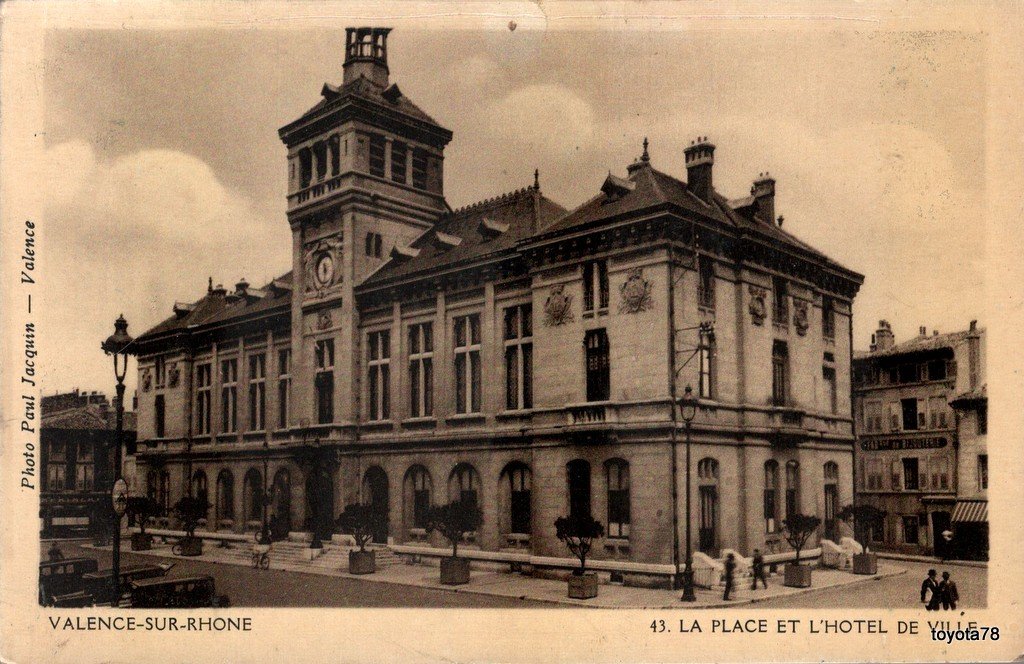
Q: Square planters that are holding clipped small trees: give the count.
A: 7